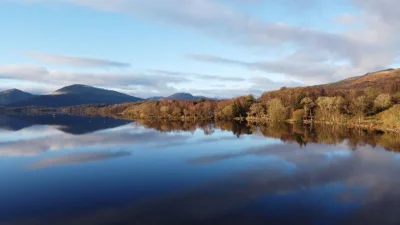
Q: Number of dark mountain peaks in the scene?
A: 3